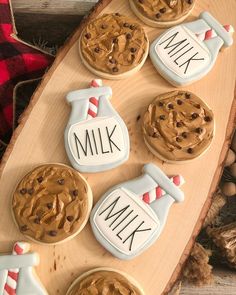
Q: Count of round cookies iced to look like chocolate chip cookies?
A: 5